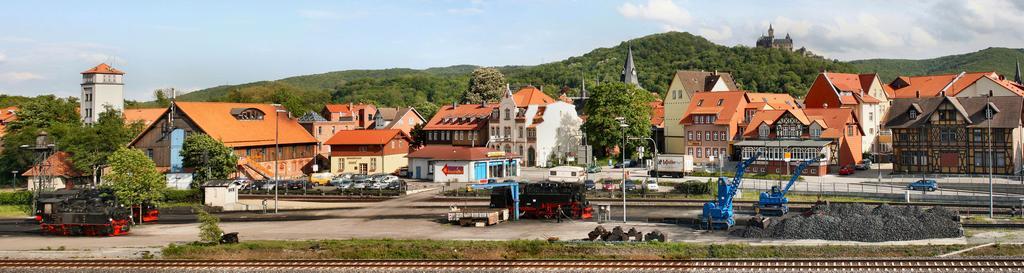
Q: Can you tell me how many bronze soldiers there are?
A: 0